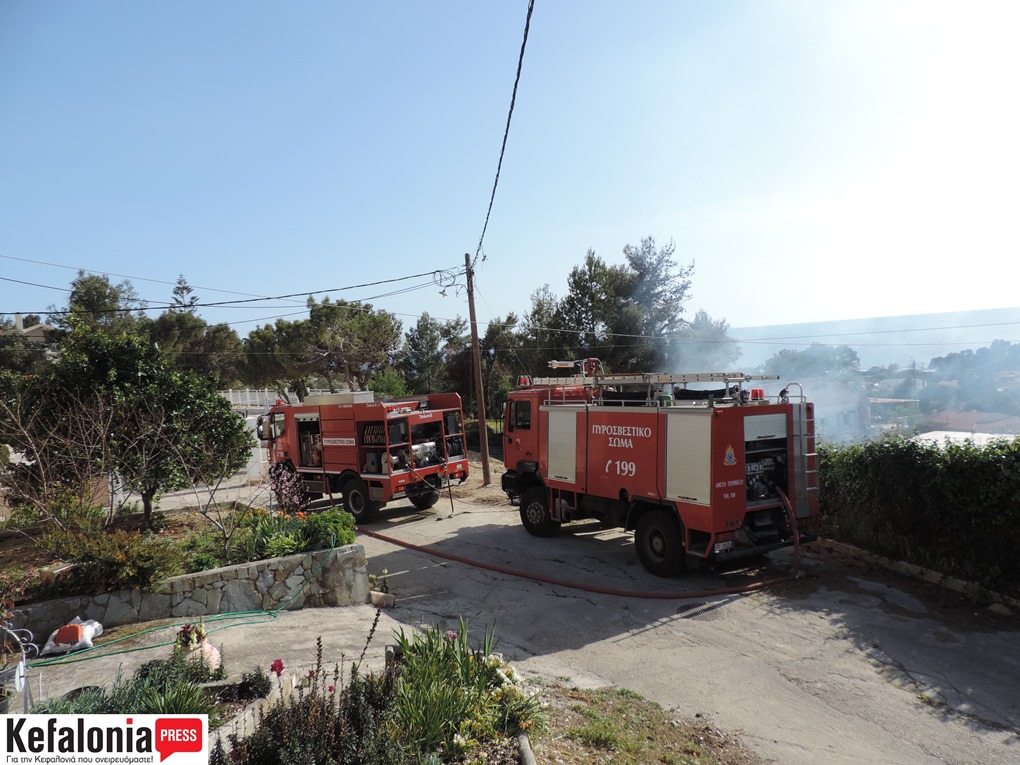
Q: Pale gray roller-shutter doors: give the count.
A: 3